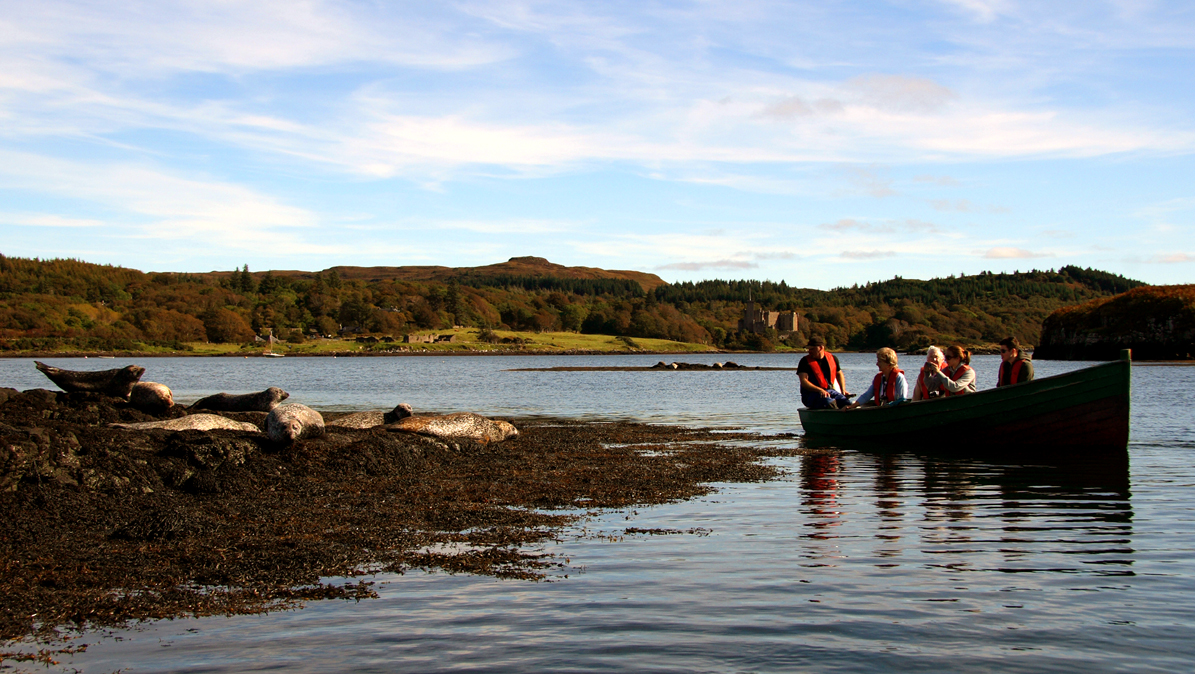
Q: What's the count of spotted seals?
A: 7